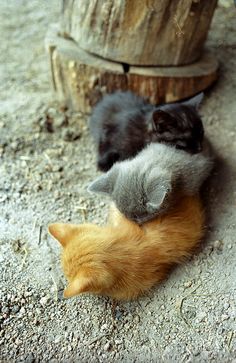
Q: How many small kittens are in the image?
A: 3